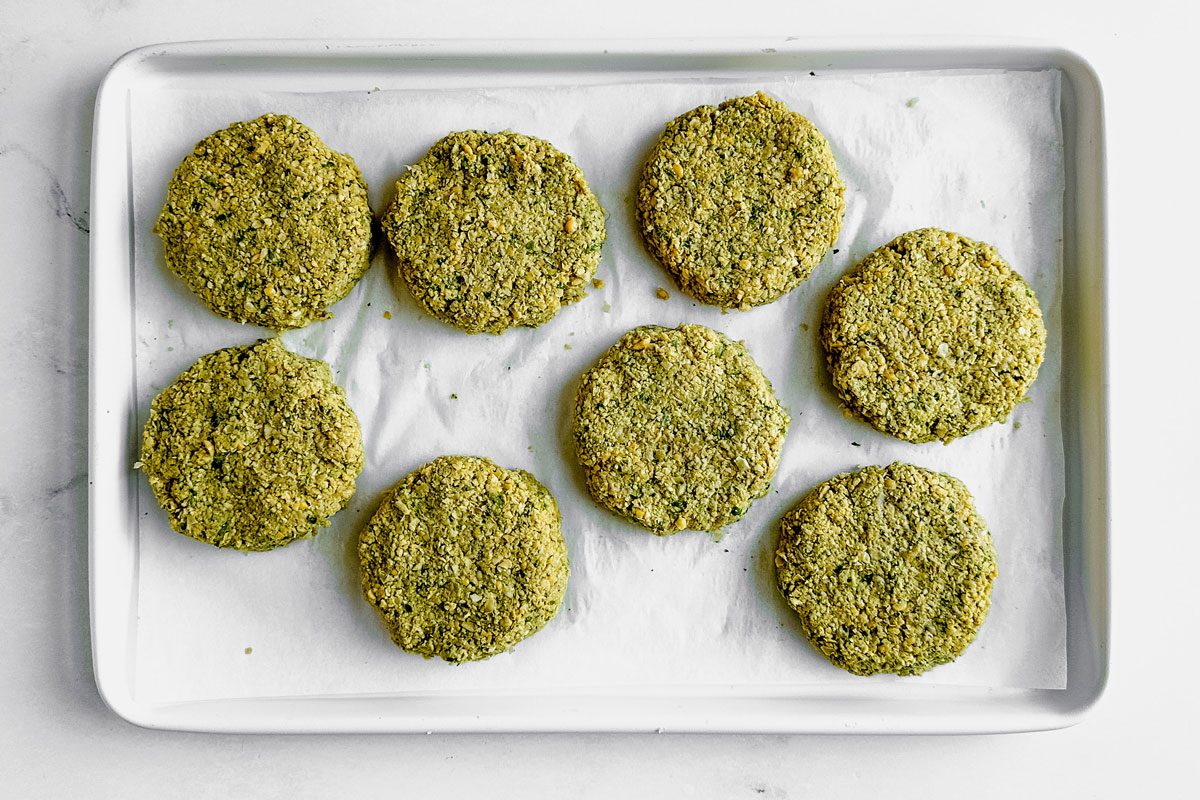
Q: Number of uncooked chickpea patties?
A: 8